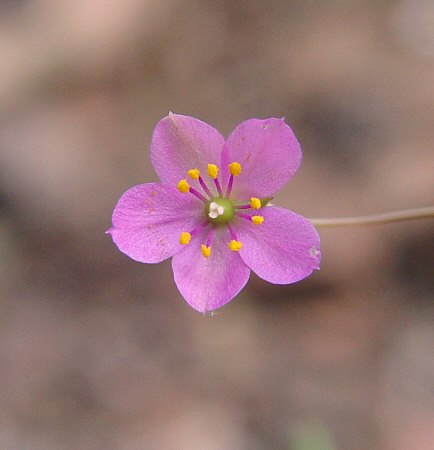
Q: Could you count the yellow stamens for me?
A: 9